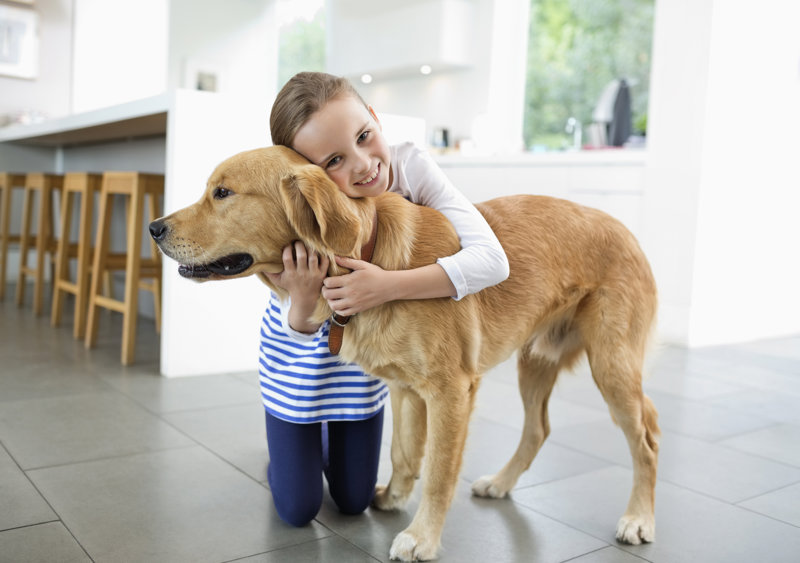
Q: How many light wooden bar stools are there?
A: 4